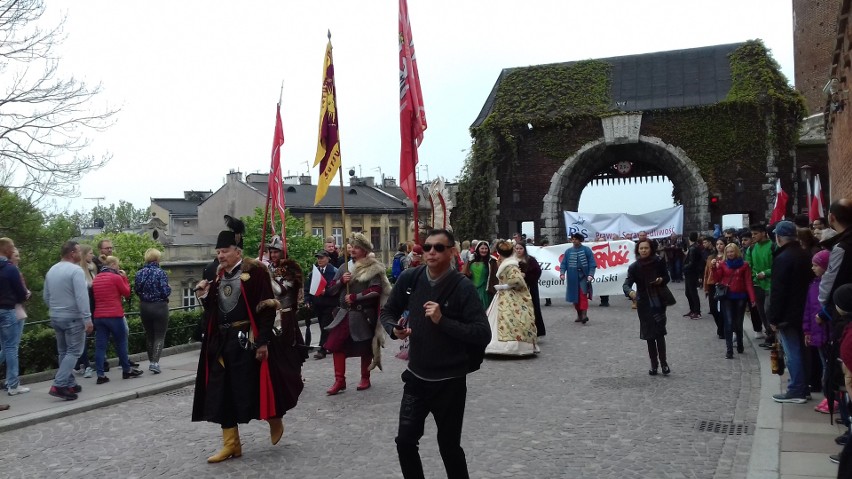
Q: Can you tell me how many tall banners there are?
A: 3